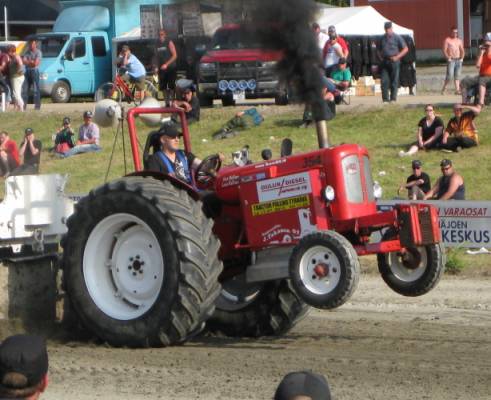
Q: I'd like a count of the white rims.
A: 4